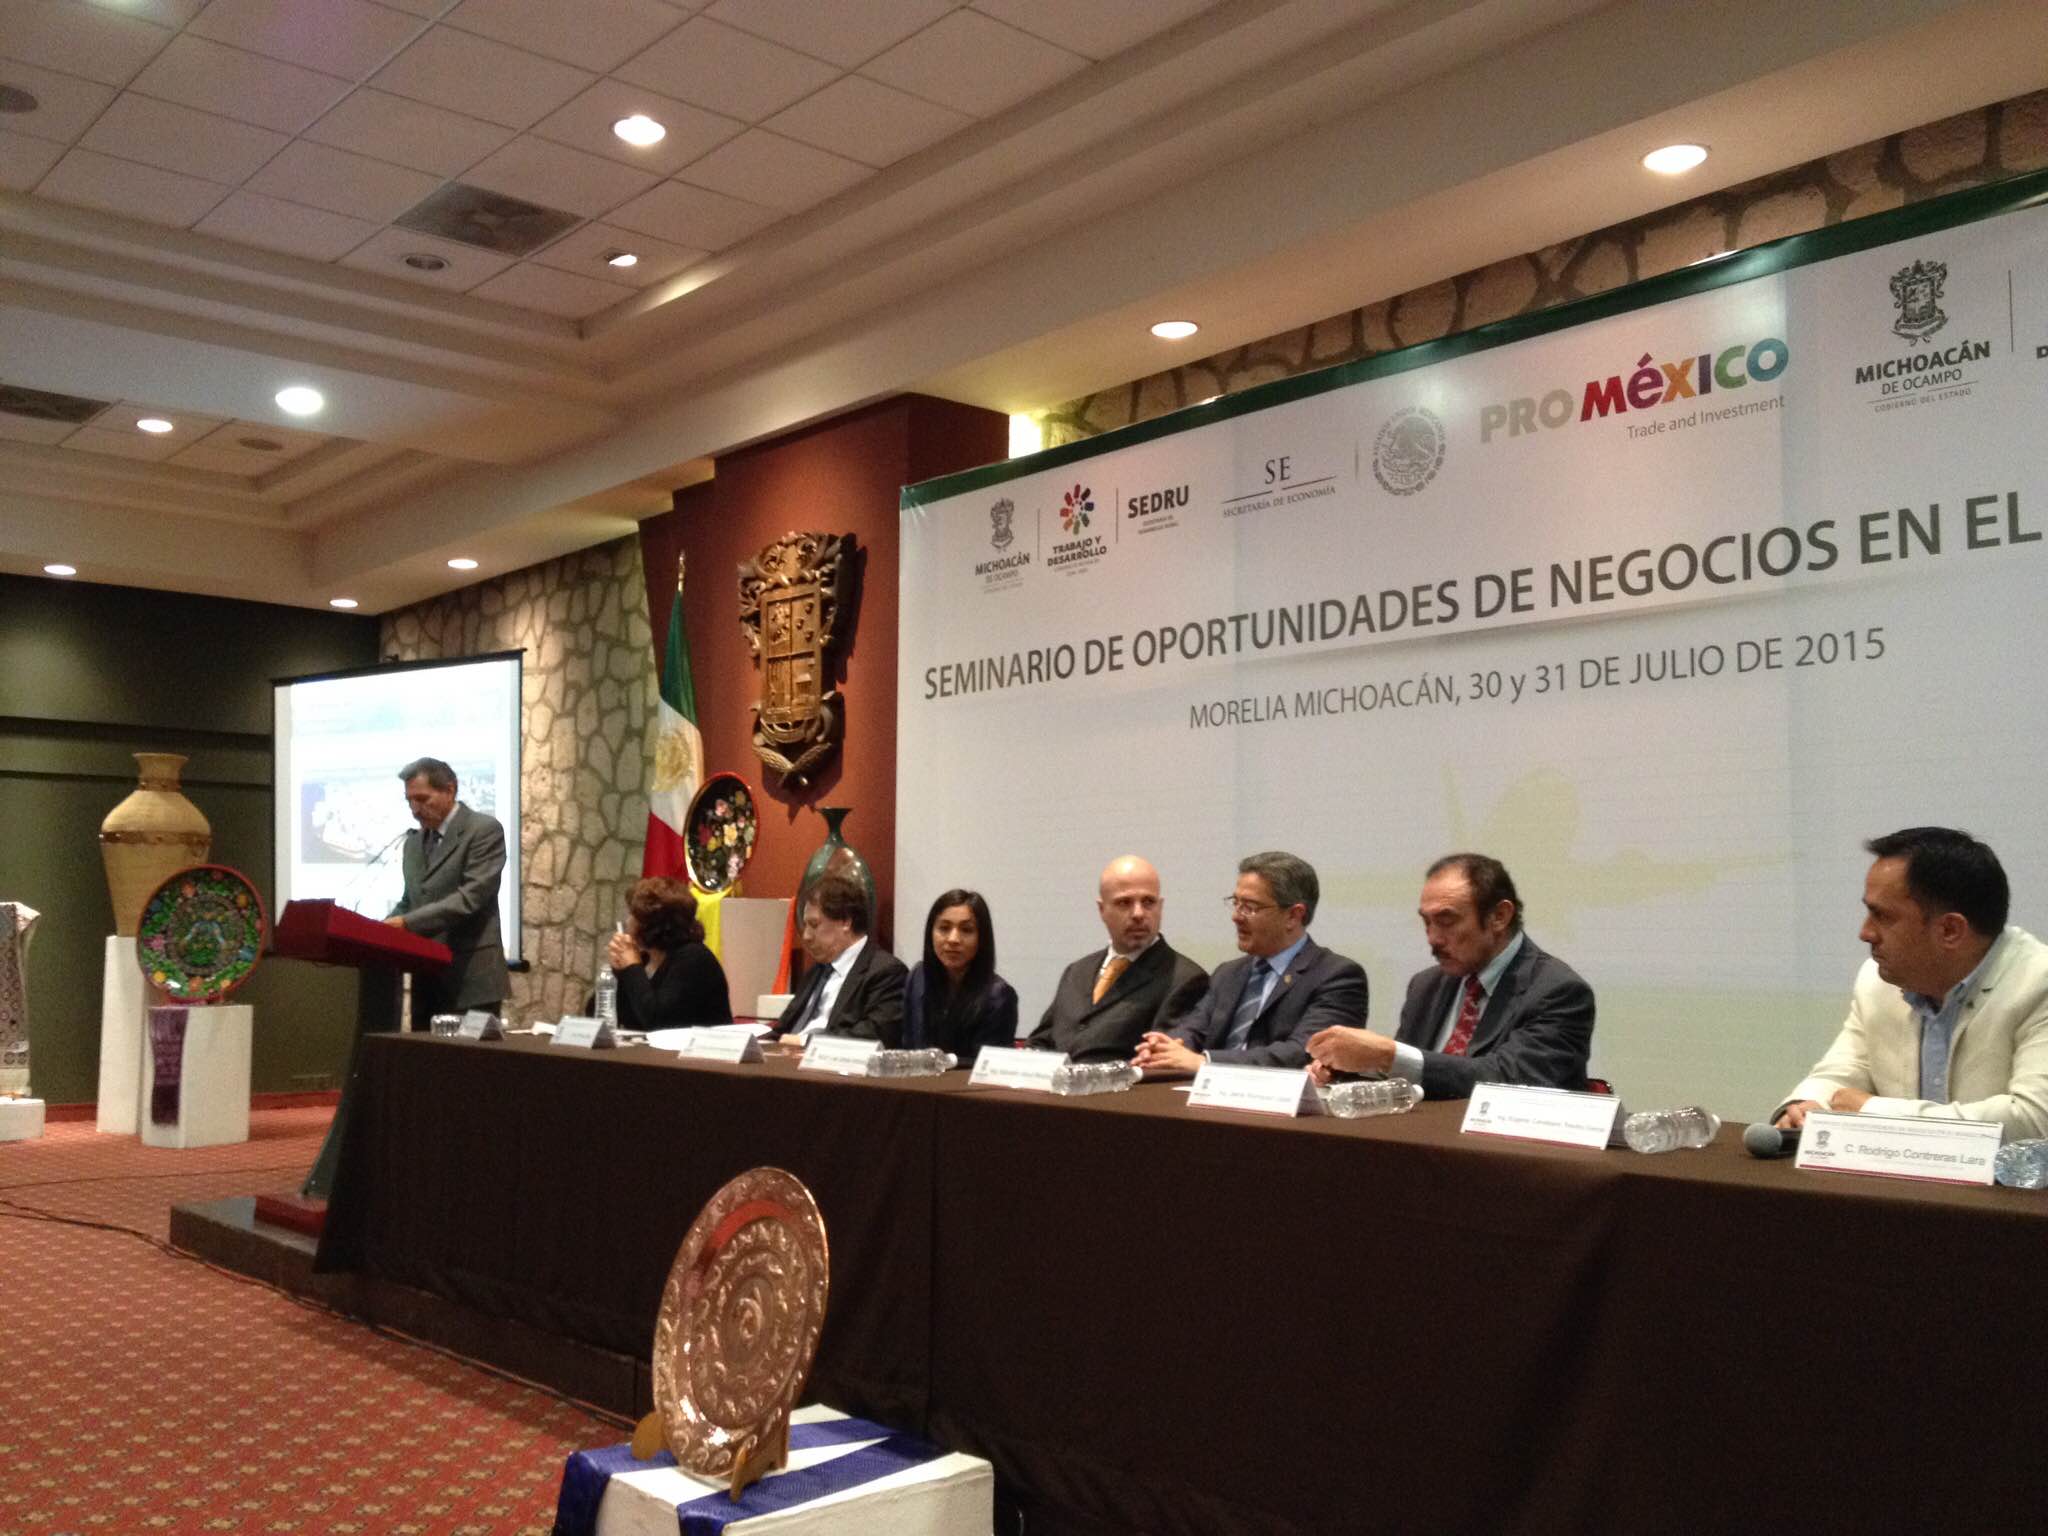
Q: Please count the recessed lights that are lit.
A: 9